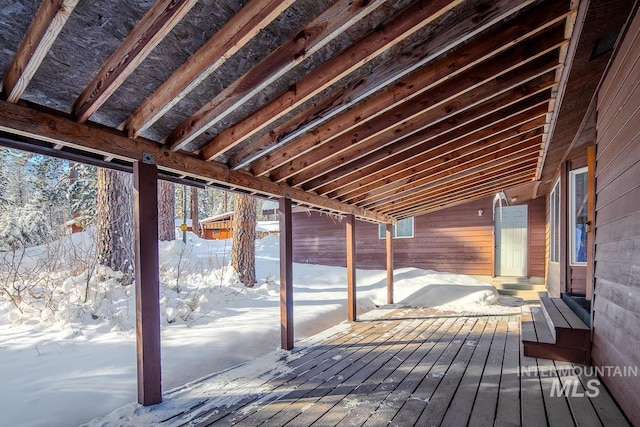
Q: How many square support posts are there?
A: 4